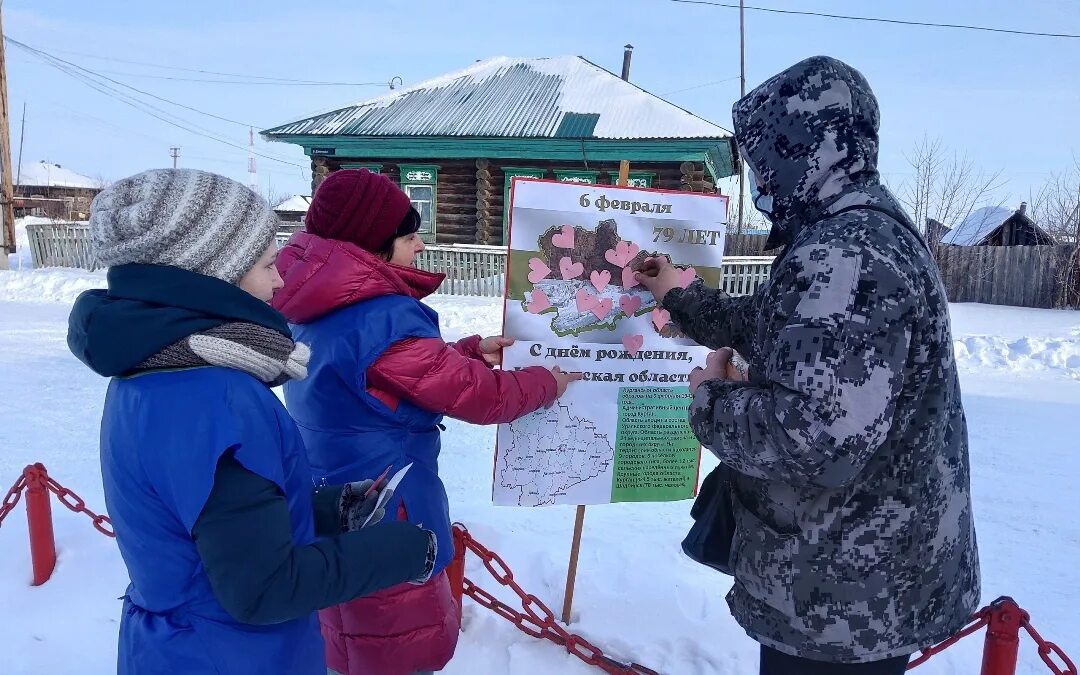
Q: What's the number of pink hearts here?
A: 14